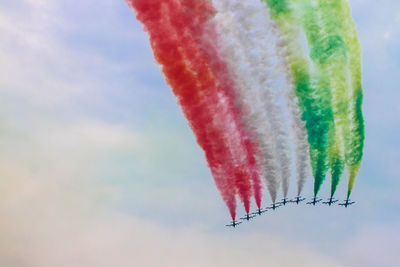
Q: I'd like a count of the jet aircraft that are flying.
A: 9